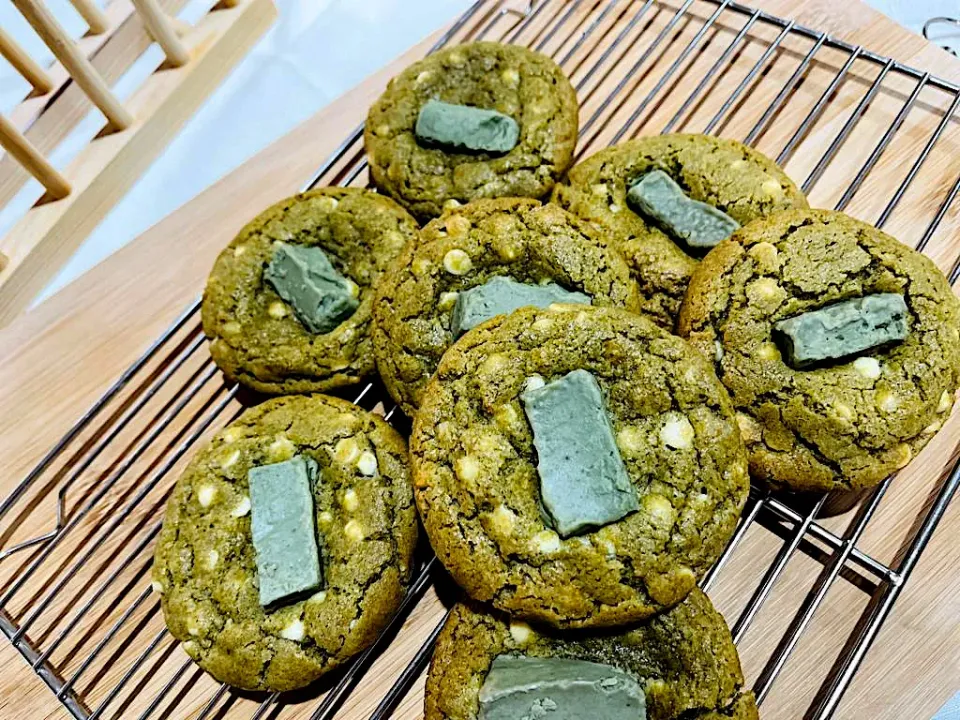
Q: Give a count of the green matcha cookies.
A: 8